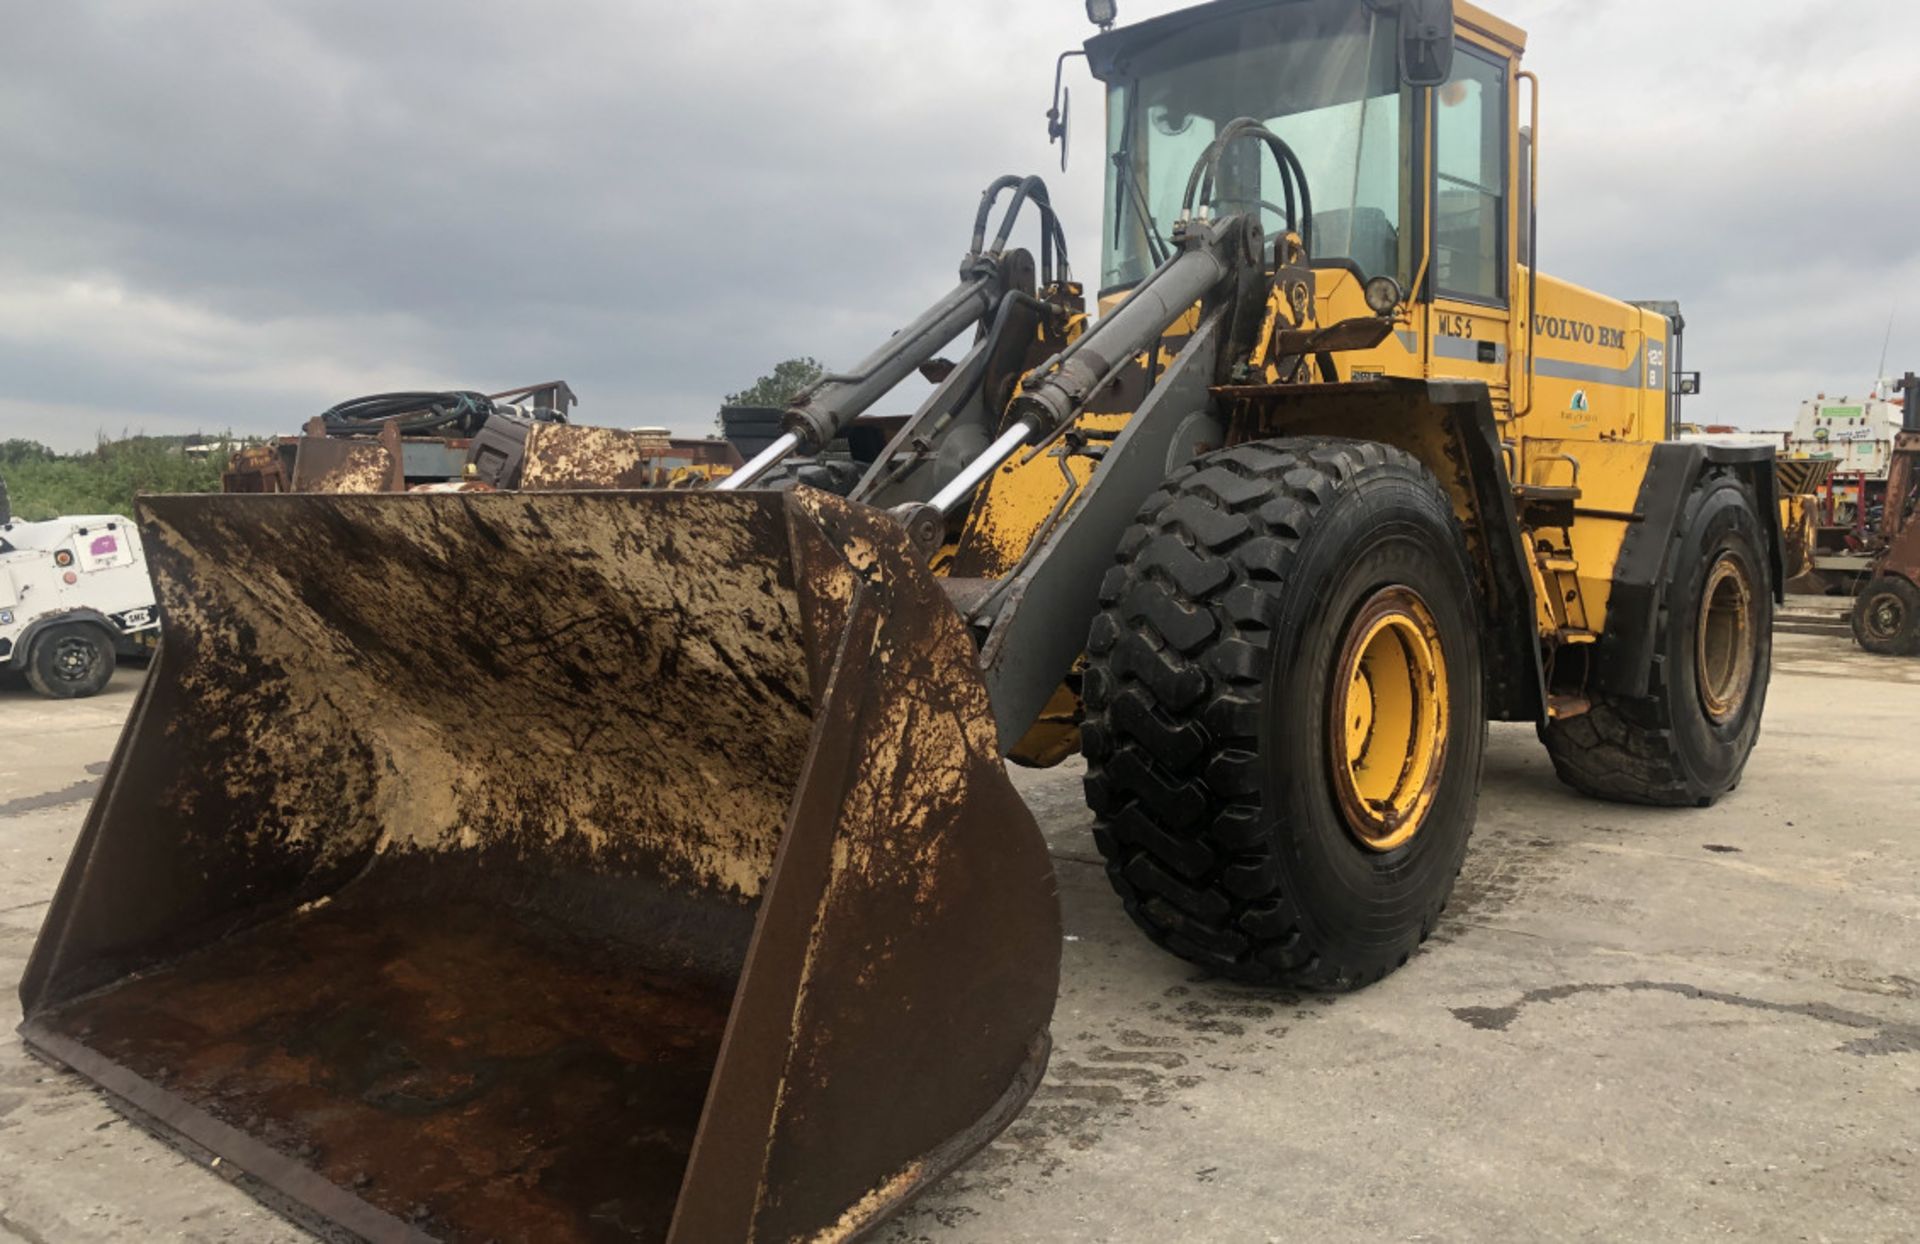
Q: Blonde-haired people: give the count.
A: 0